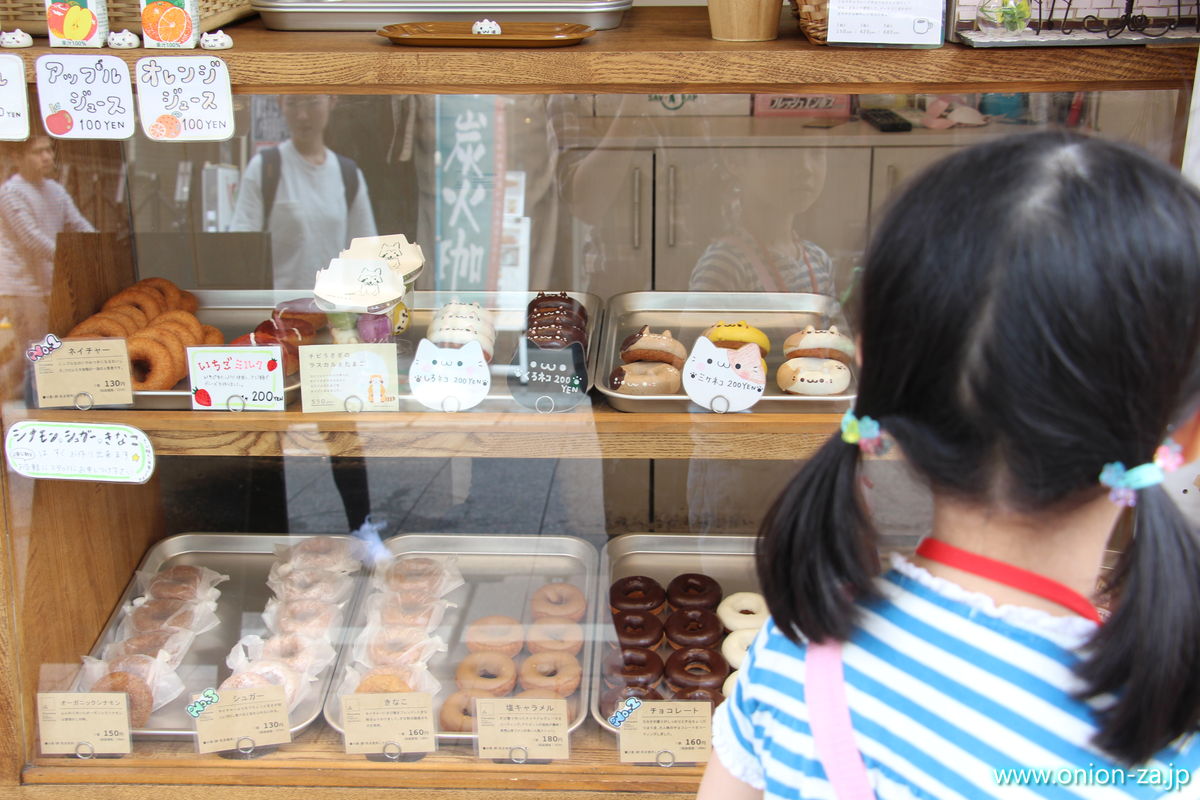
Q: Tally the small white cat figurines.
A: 4